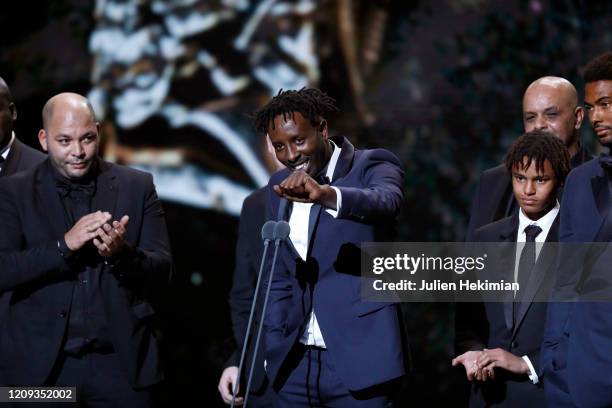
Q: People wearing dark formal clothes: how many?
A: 7